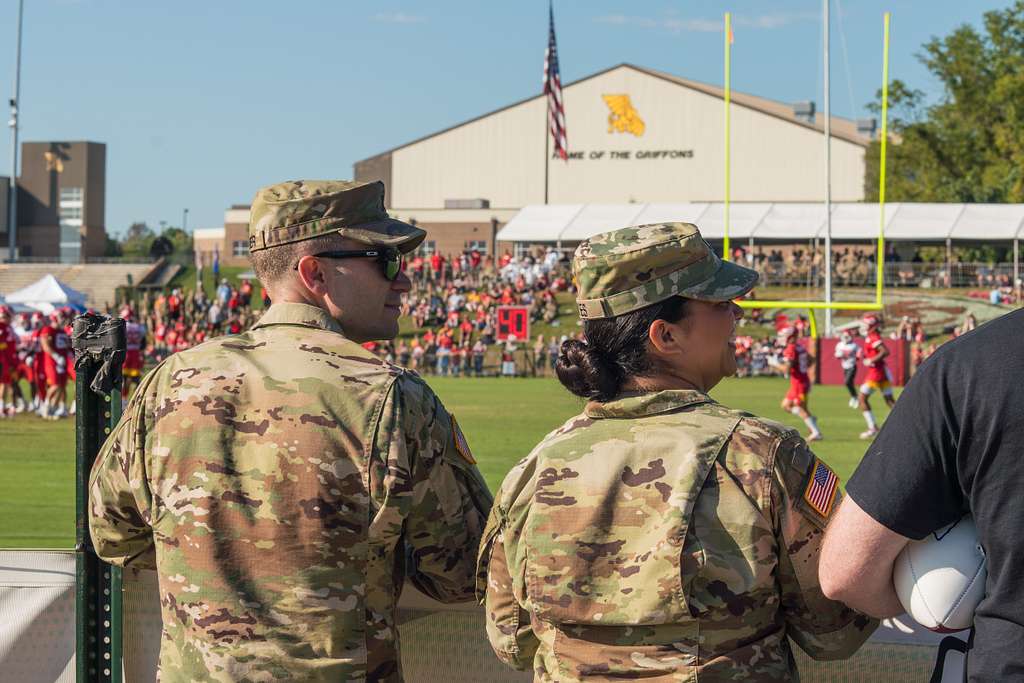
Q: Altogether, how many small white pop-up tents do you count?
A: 1